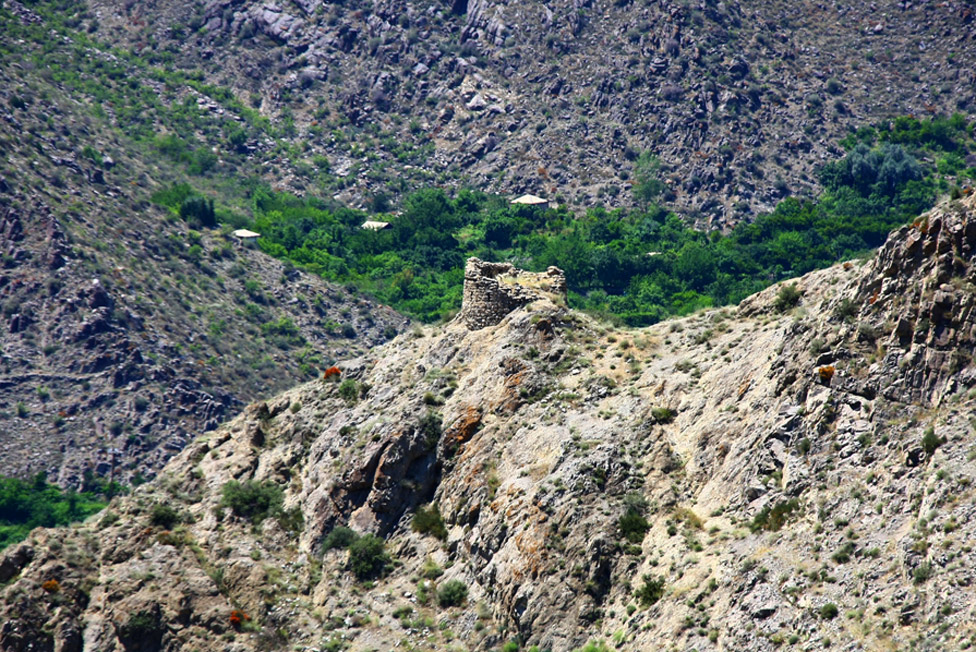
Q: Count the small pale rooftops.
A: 3